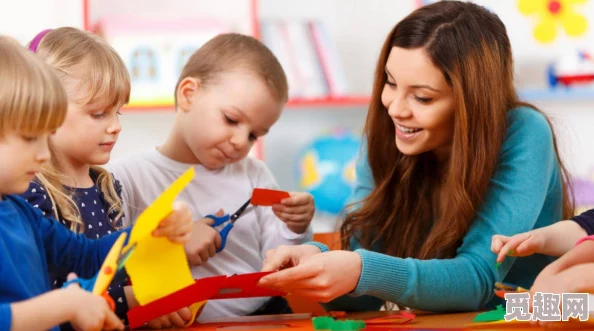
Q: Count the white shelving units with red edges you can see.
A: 1